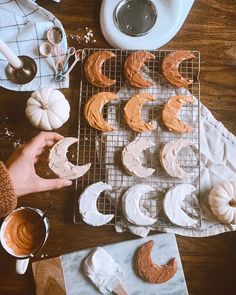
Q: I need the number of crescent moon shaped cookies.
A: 13